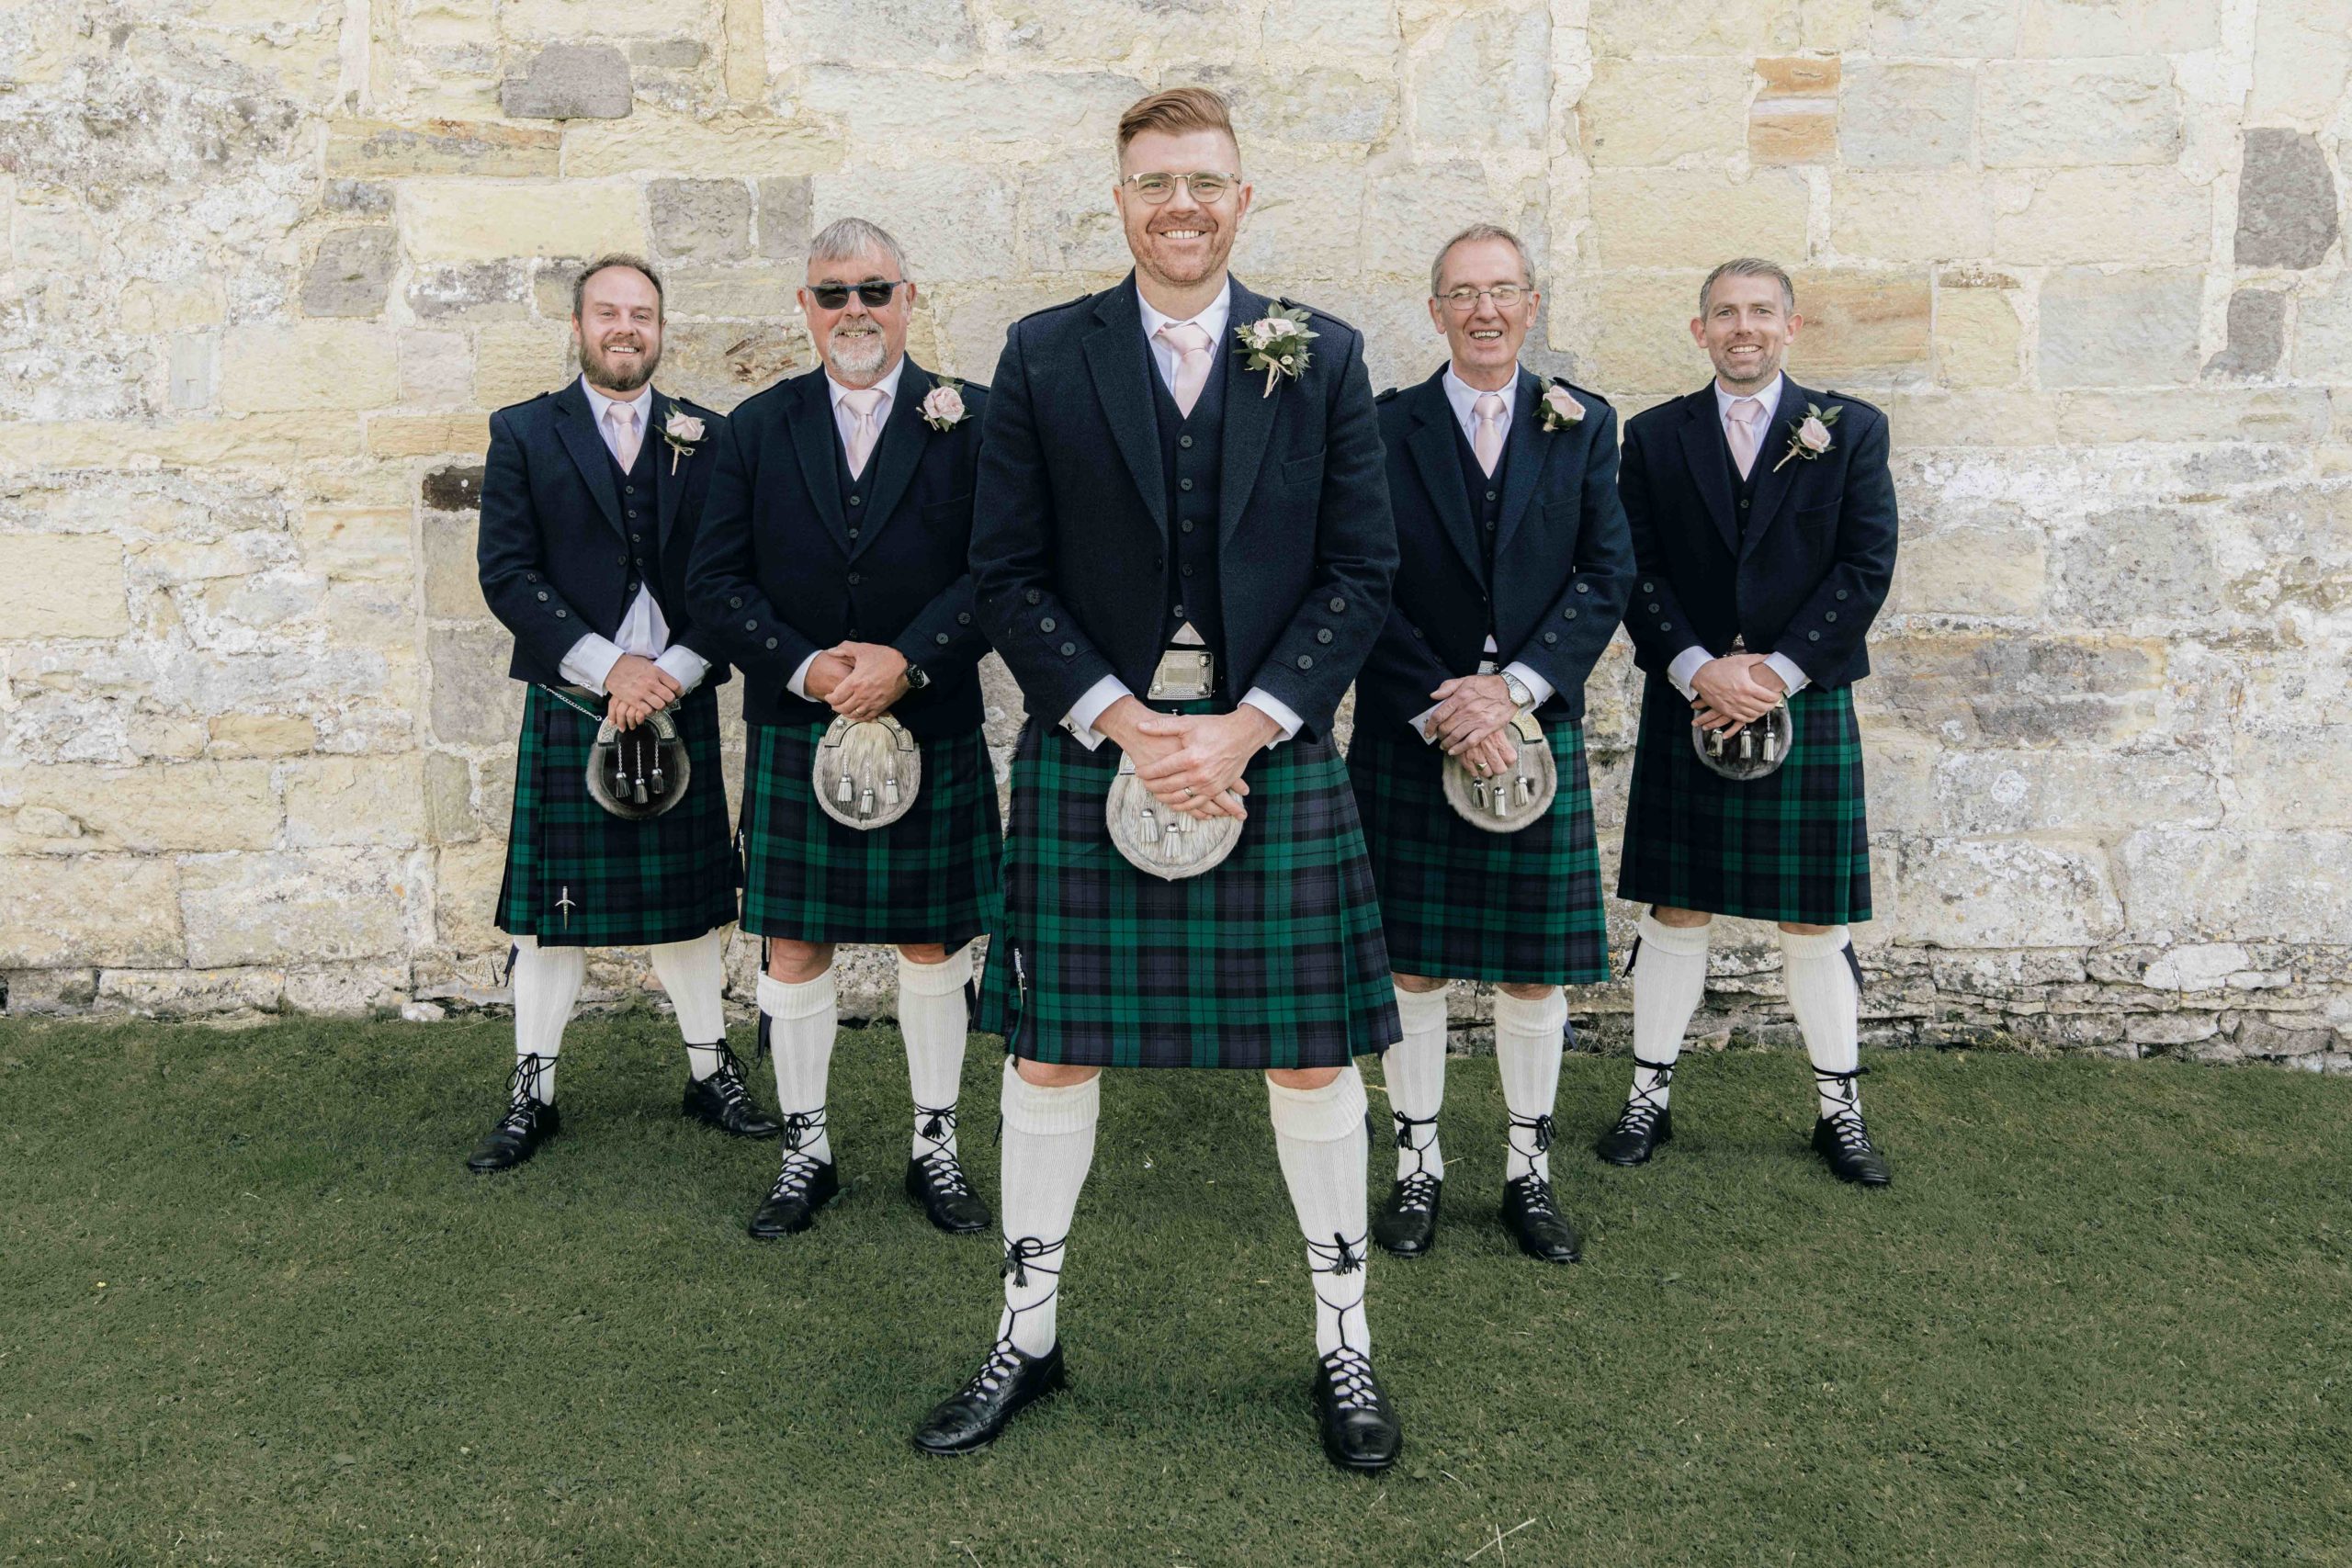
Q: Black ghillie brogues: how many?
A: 10